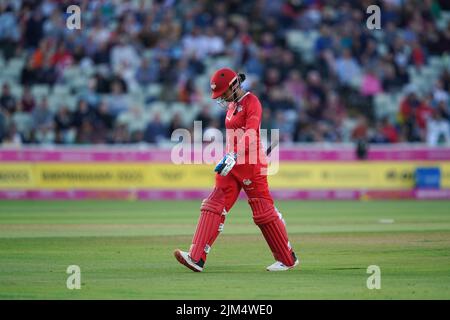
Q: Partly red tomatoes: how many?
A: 0